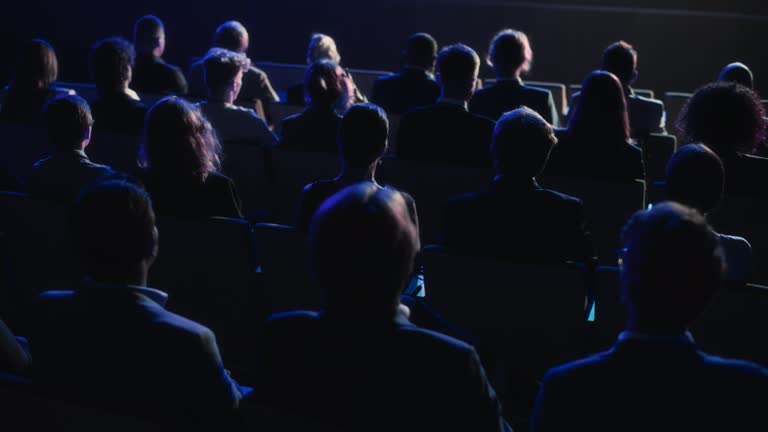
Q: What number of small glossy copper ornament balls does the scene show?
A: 0